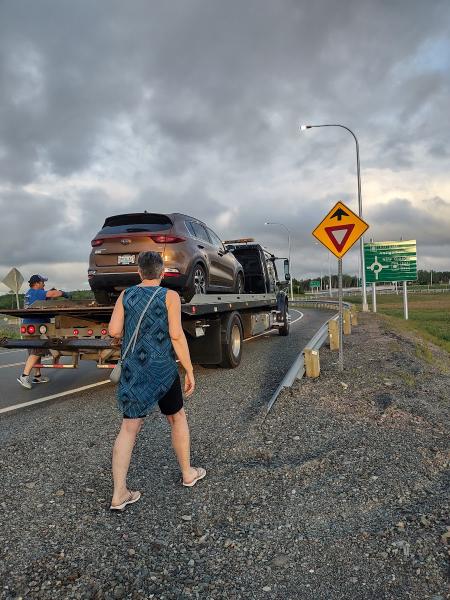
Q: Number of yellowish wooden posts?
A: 4